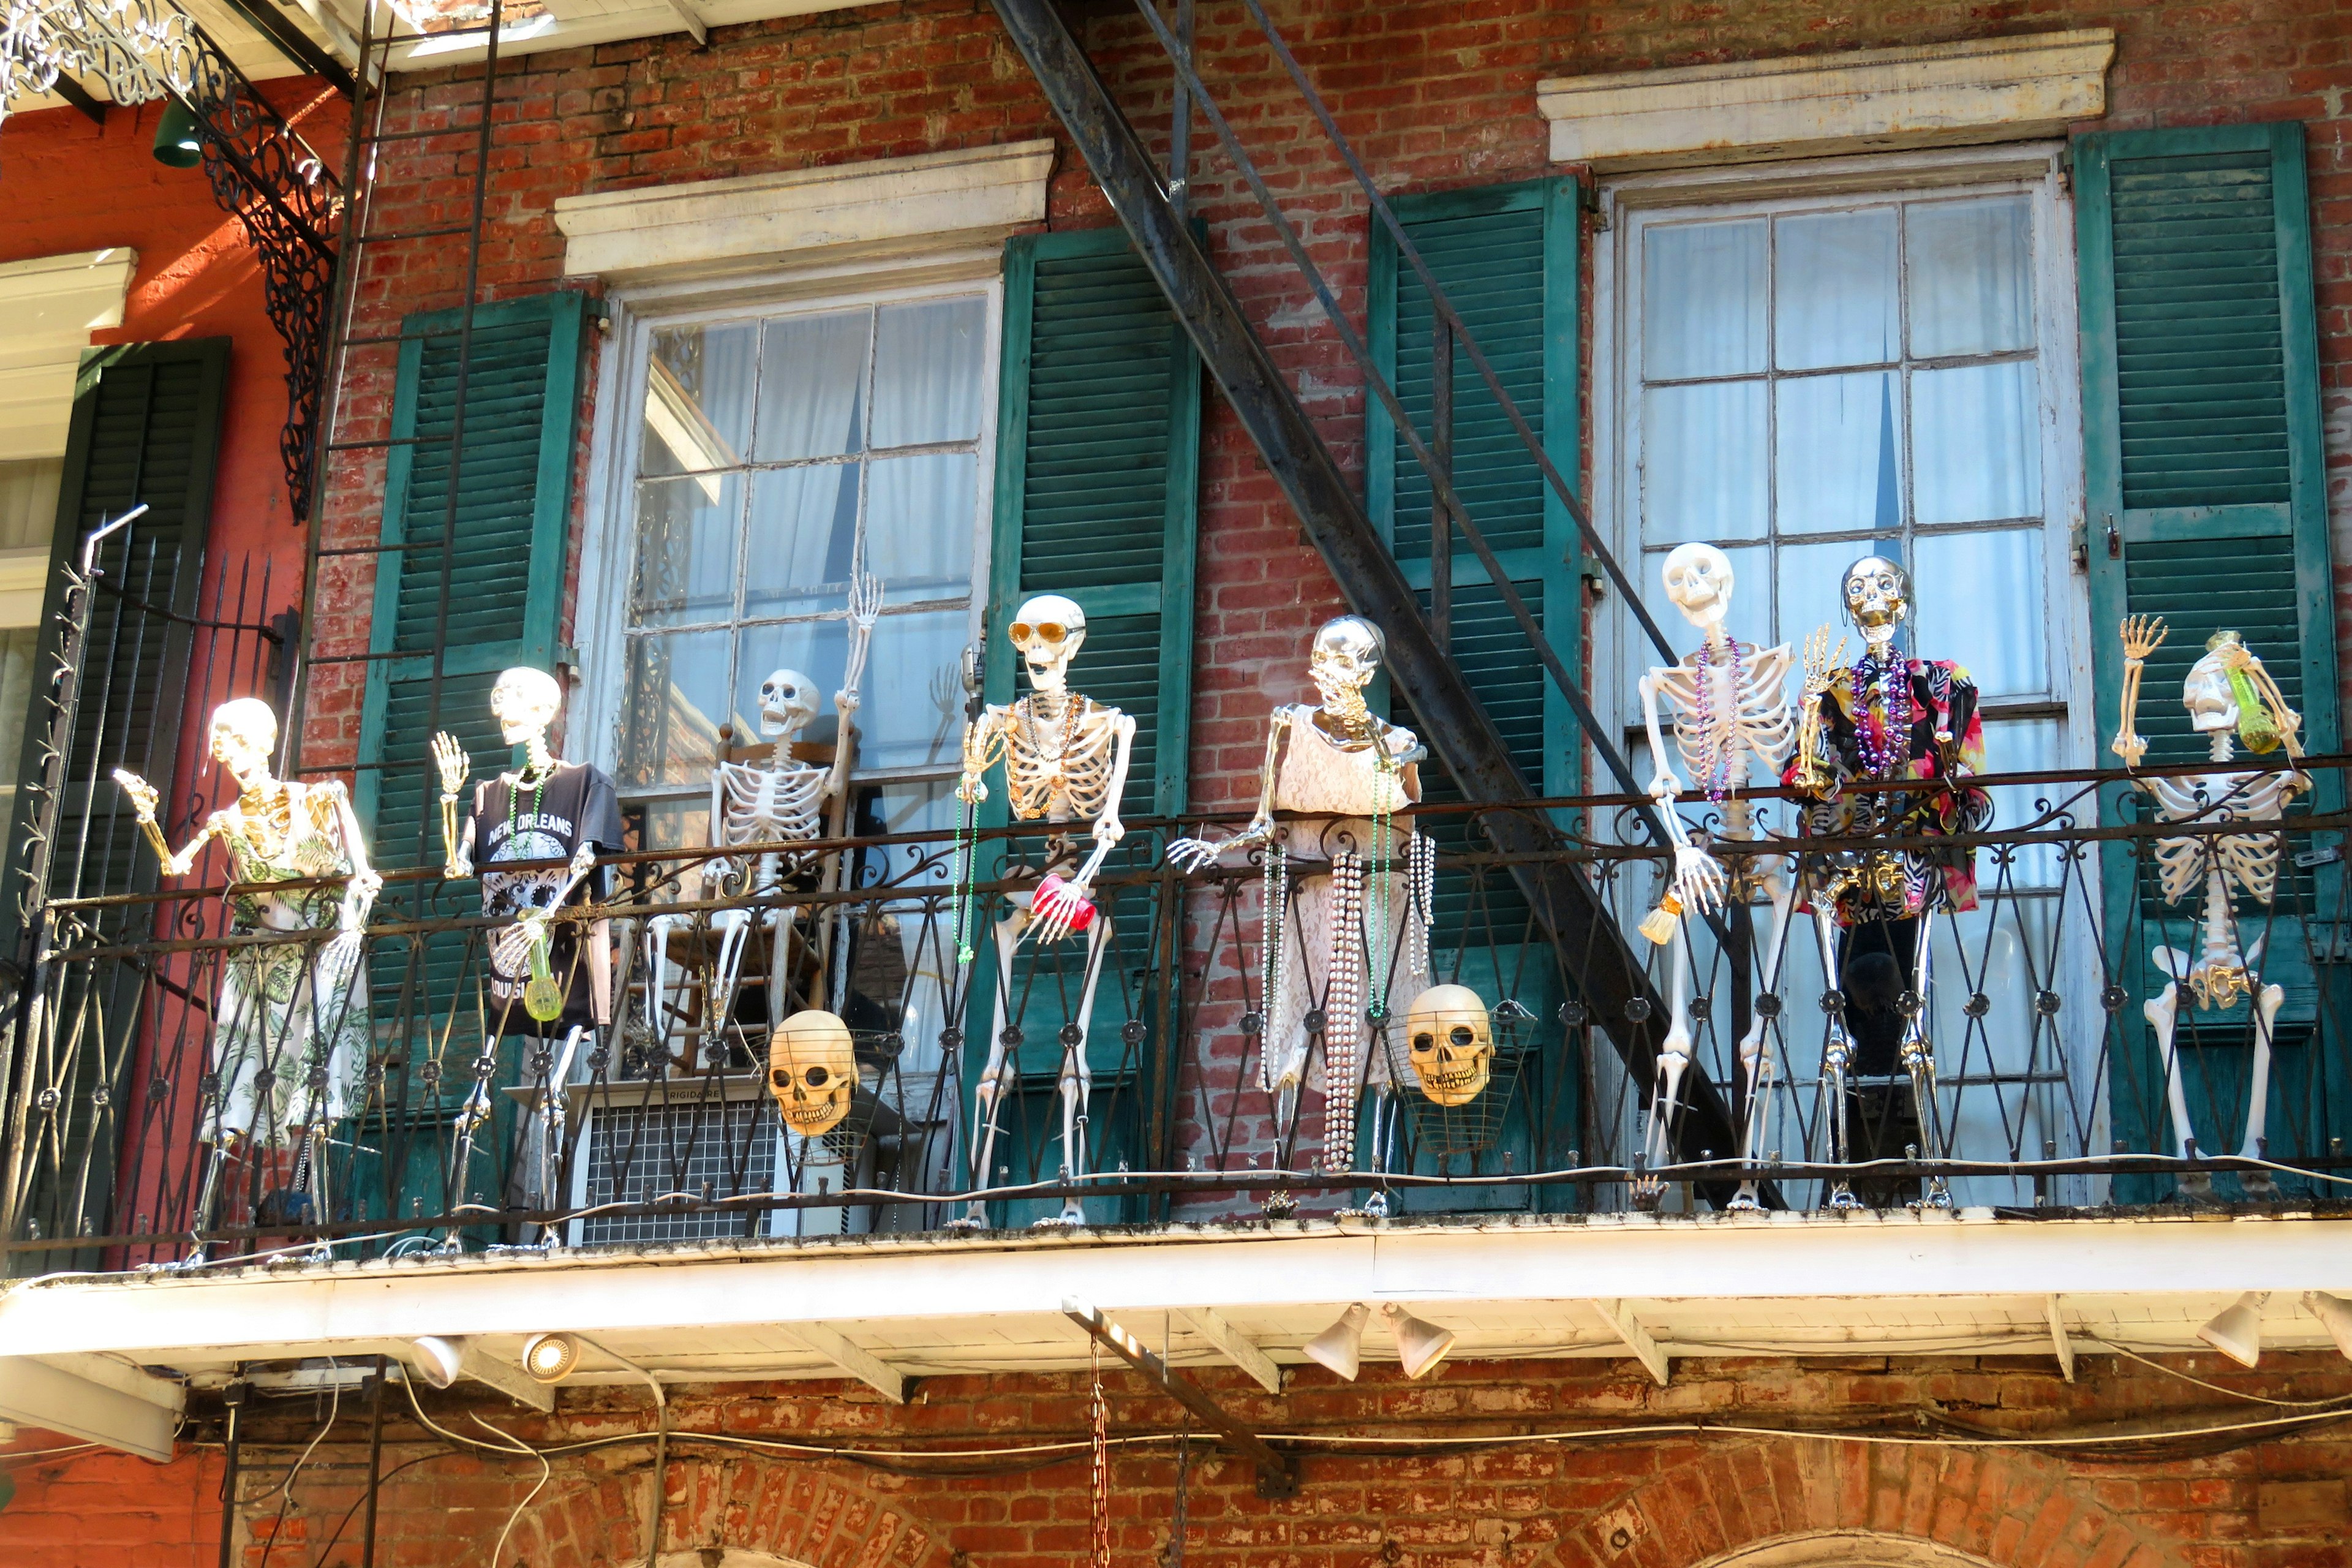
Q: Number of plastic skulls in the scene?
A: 10